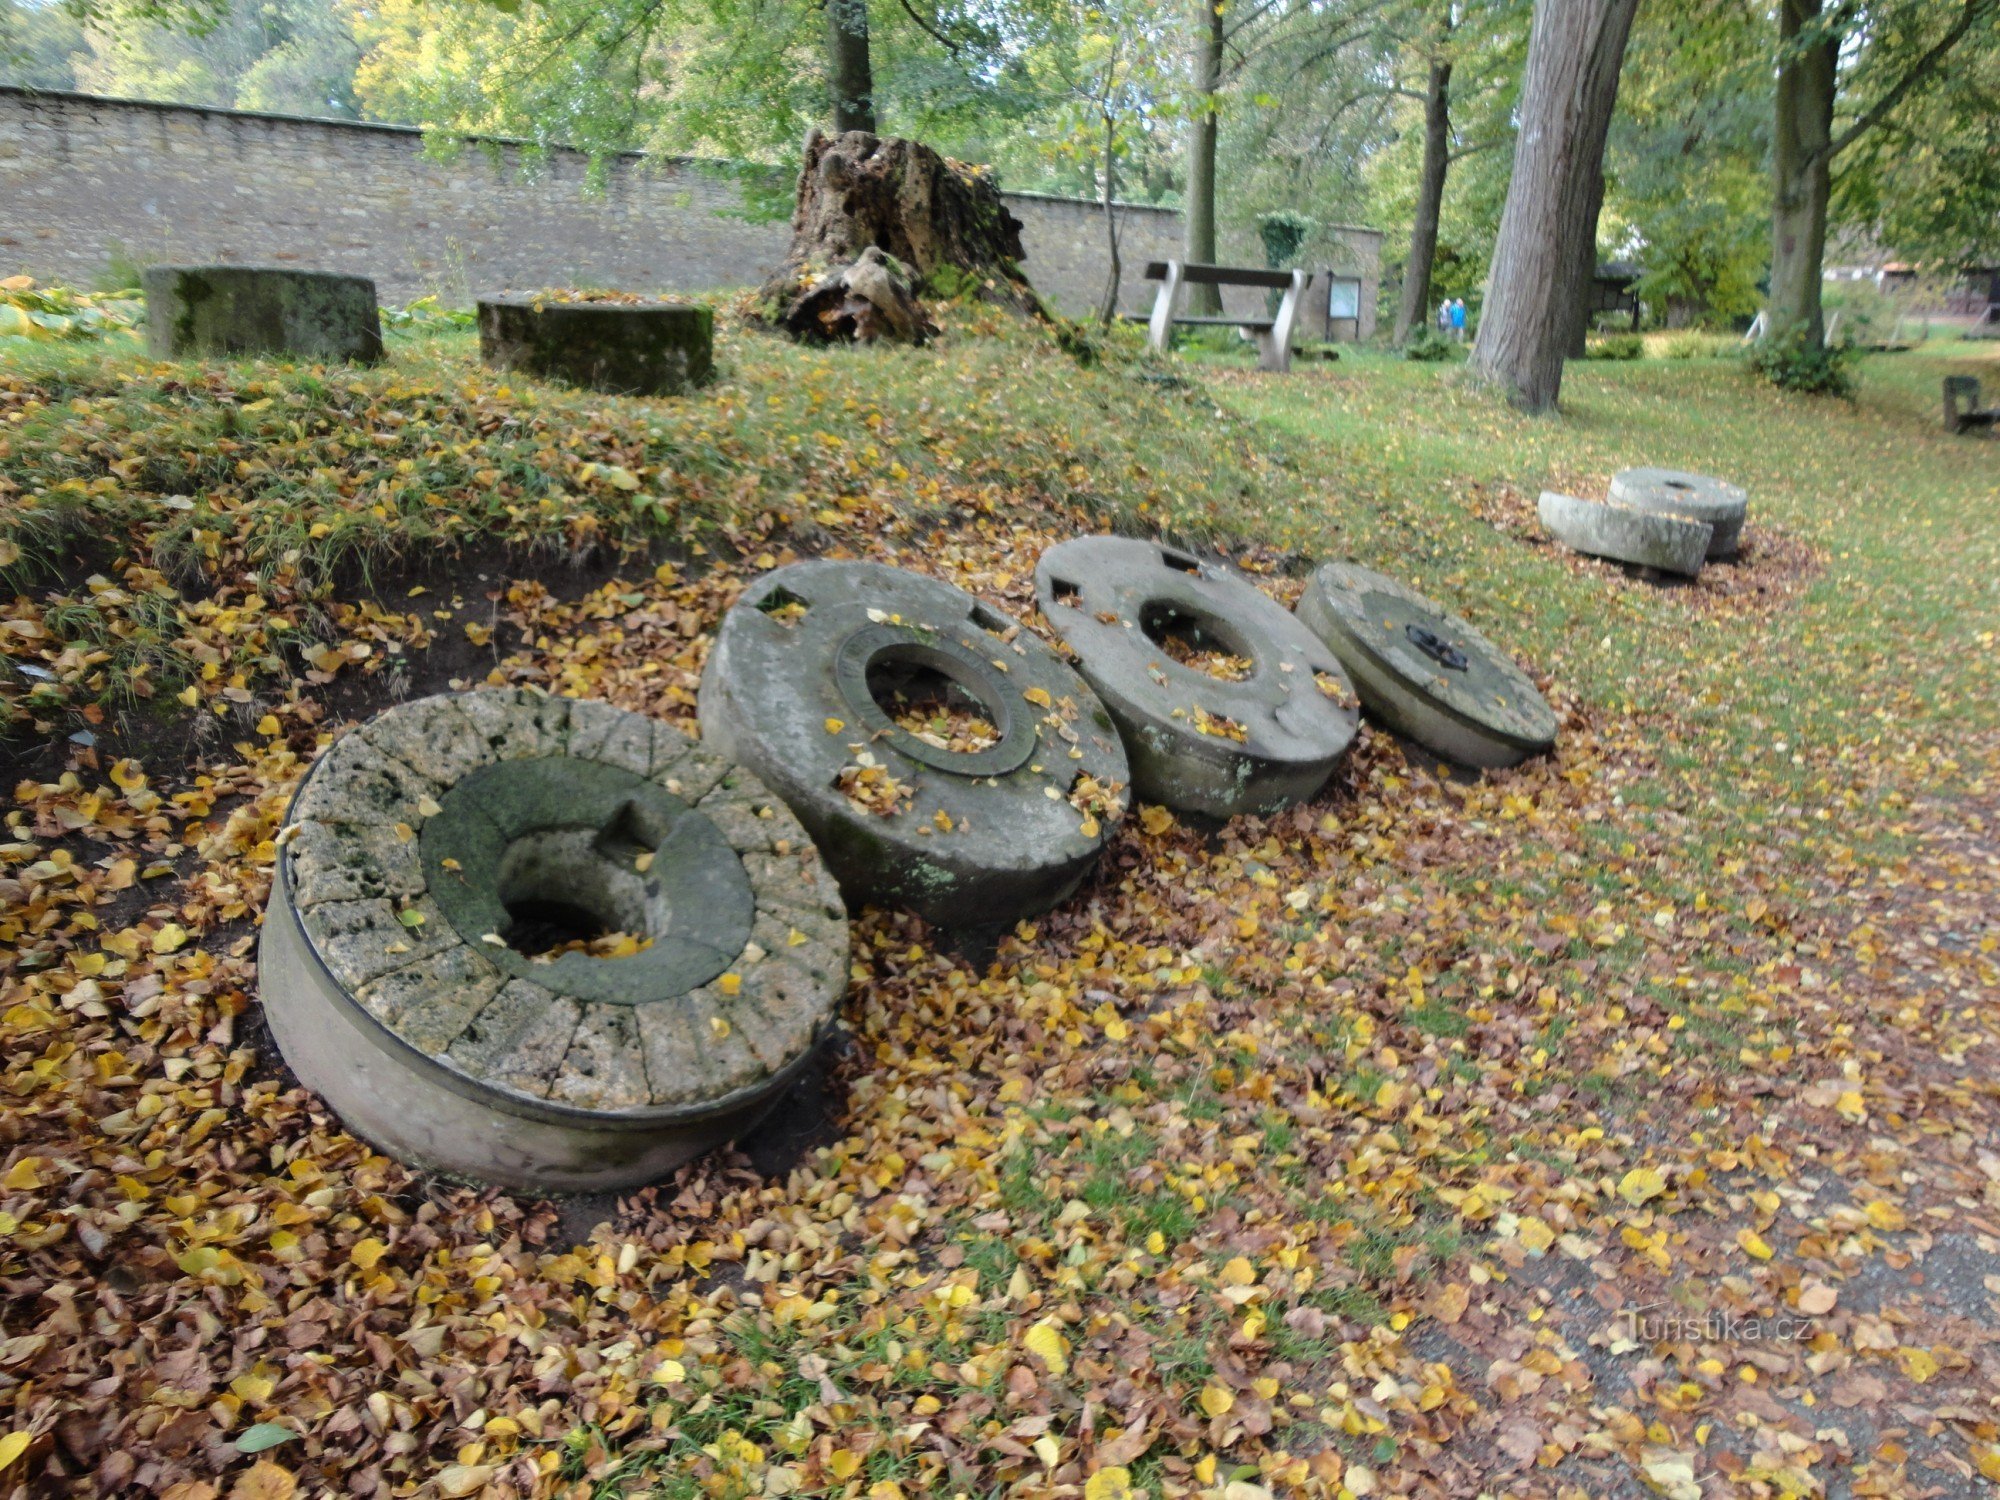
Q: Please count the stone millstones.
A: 8